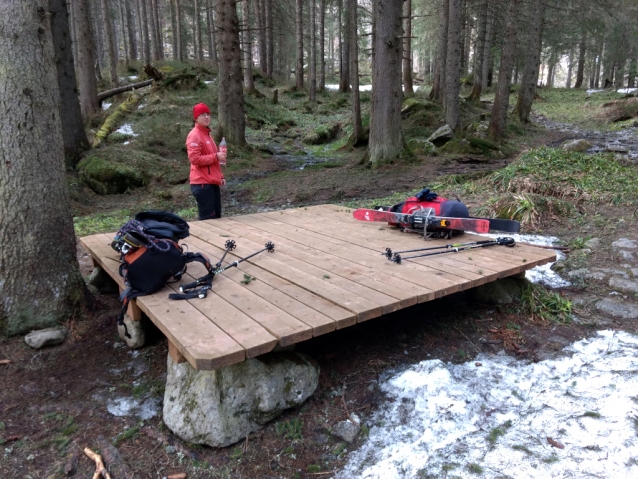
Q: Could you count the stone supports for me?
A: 4